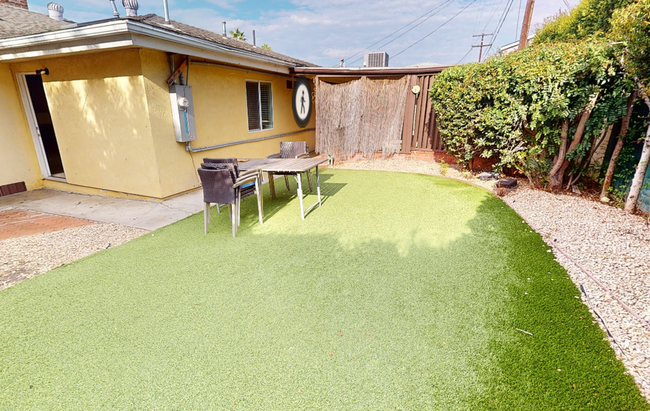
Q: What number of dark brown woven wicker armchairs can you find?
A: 4